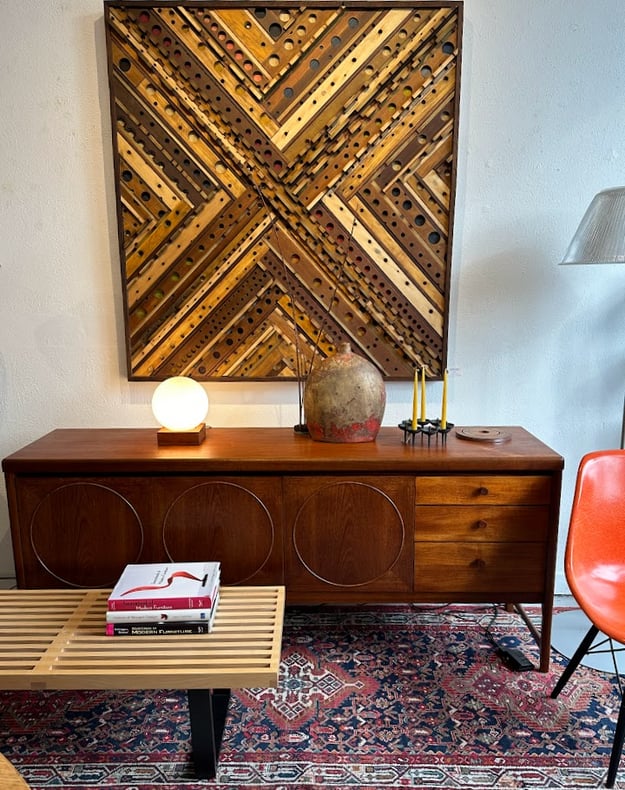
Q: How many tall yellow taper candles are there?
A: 3